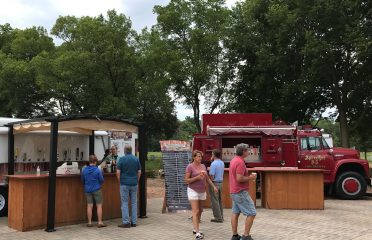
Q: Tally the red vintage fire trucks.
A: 1